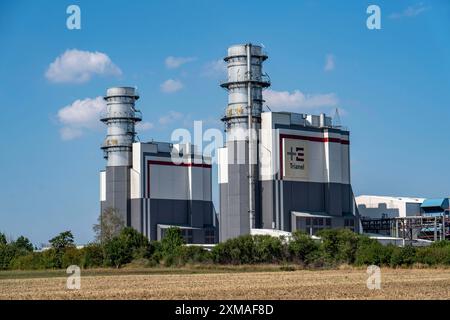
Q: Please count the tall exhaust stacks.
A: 2